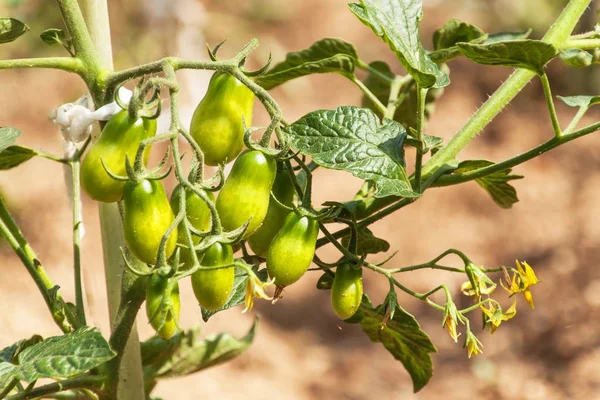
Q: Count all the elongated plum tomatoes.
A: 10